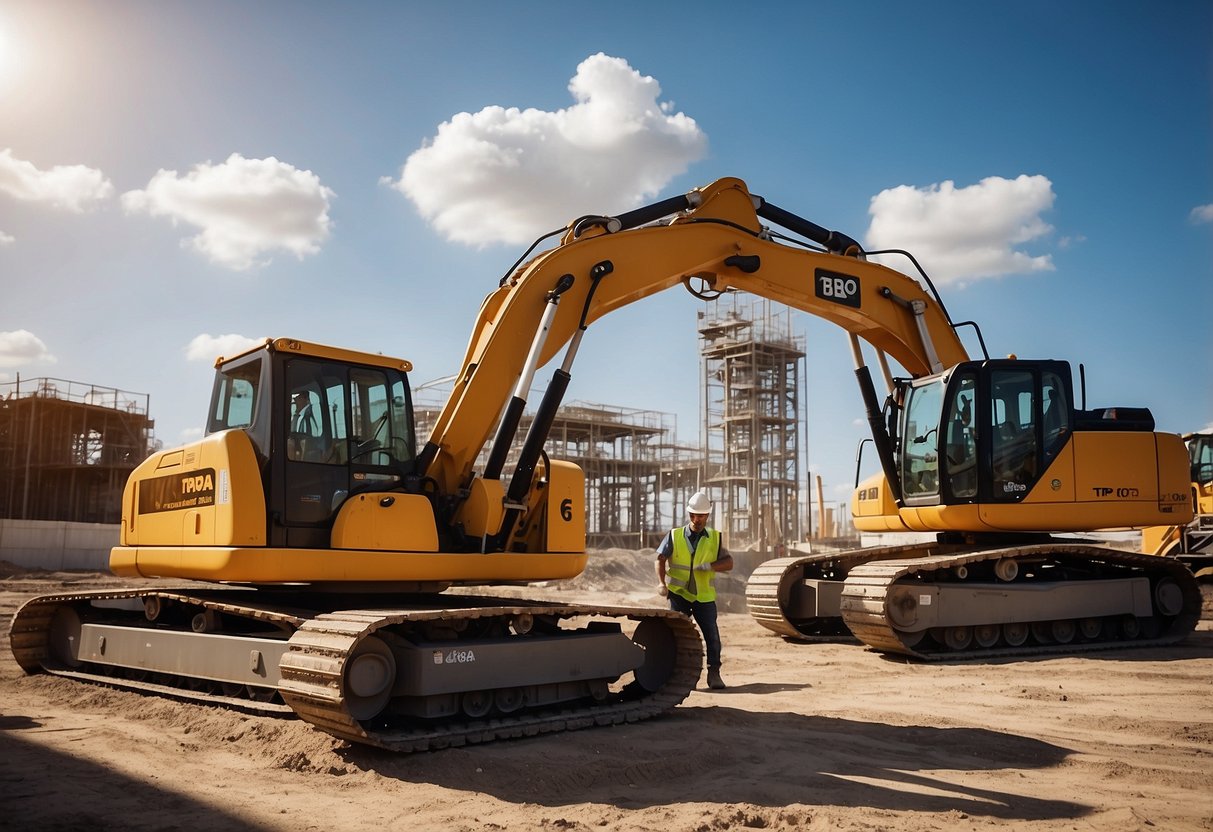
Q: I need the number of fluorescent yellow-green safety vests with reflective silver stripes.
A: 1